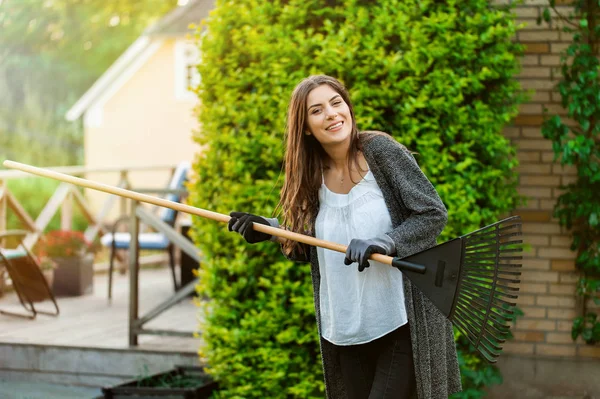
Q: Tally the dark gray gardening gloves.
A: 2